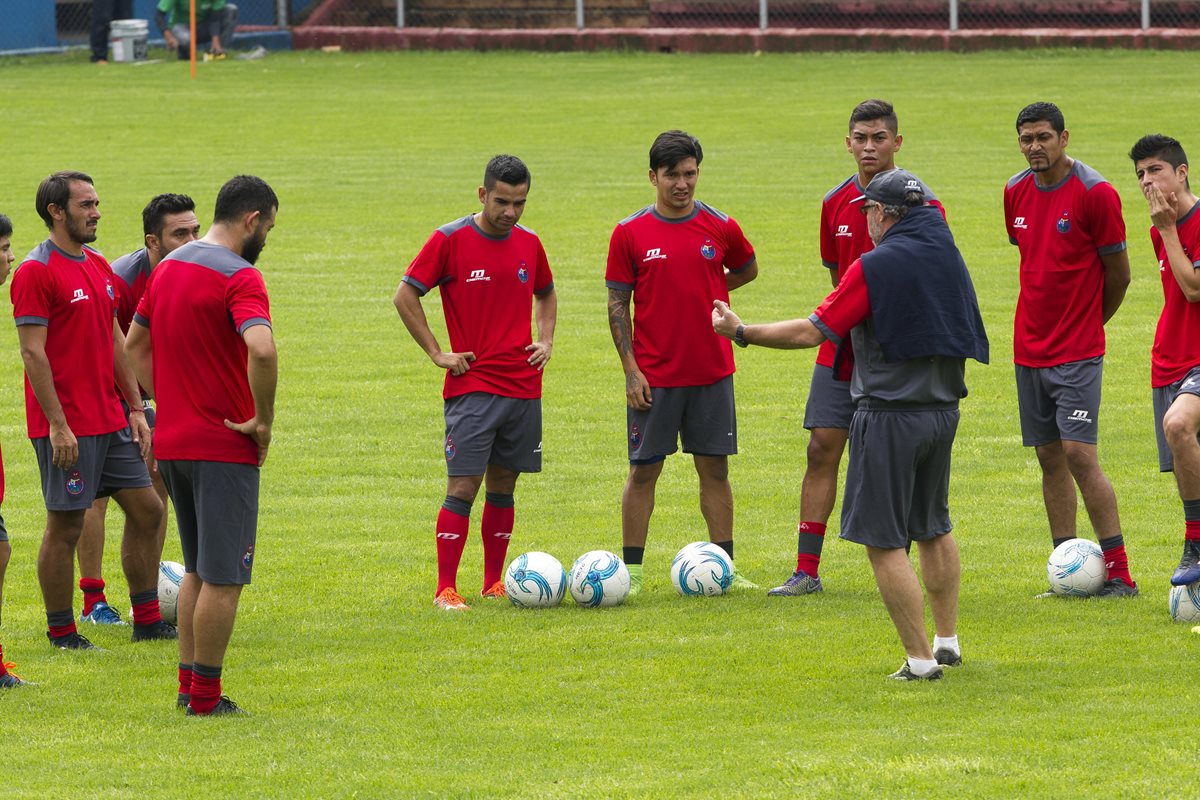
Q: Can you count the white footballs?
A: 6